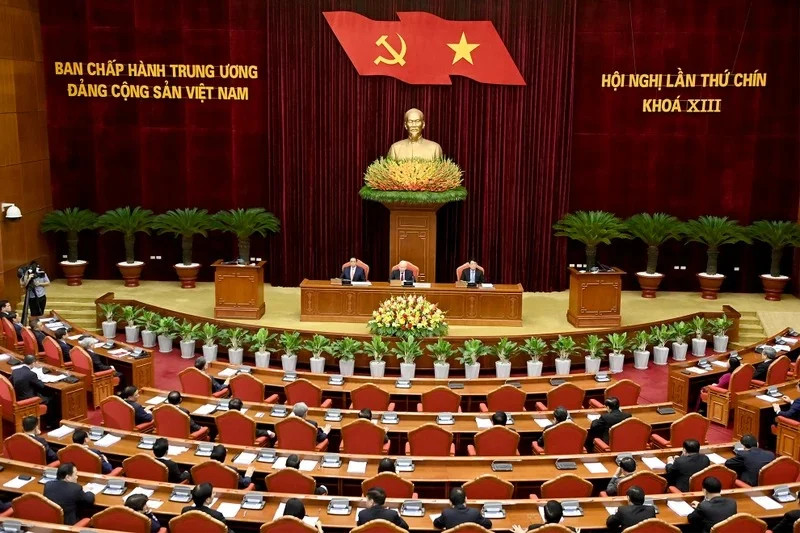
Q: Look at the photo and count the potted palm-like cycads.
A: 8